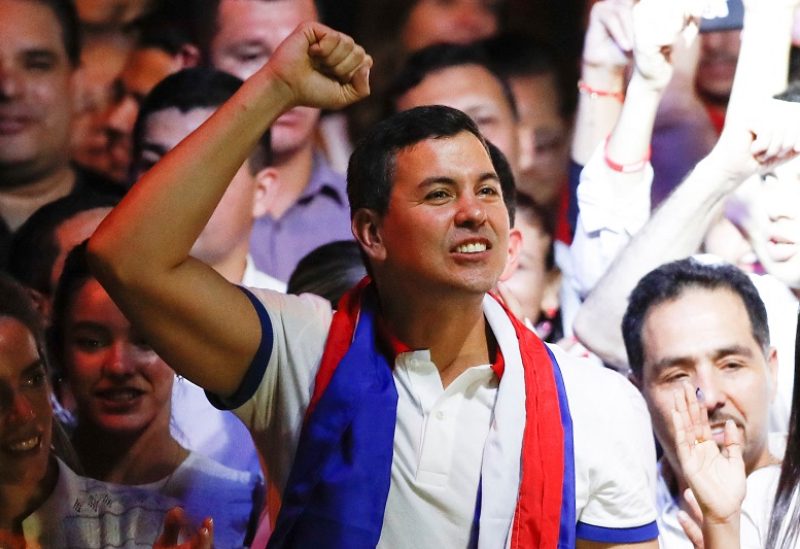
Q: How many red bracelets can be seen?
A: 2